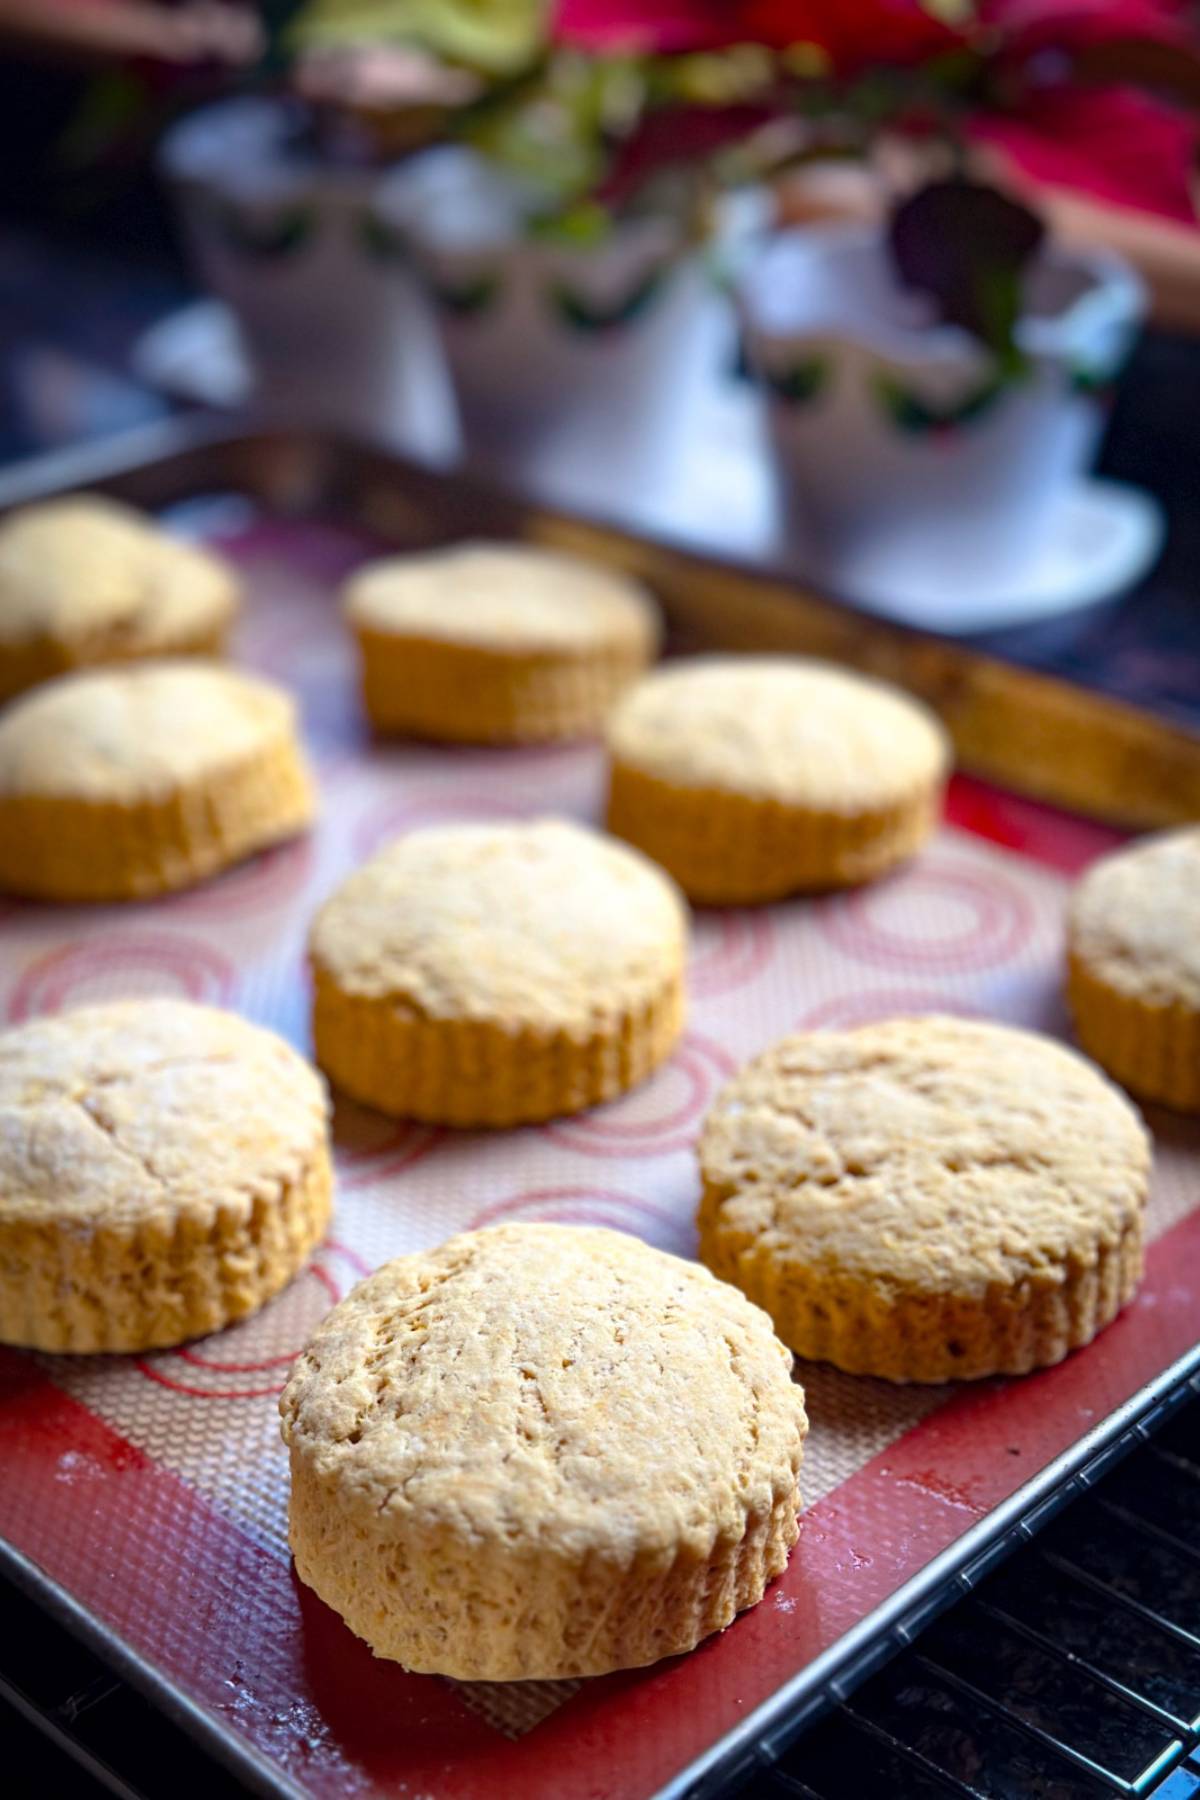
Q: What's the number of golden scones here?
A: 9